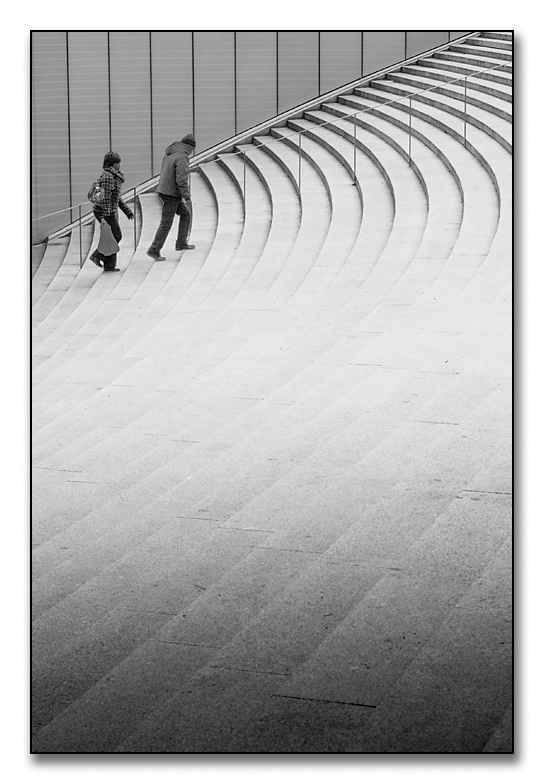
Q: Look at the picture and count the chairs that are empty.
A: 0